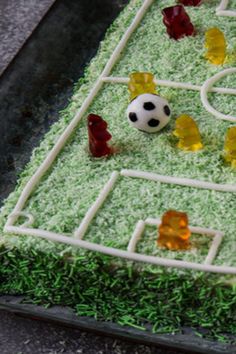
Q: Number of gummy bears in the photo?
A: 8